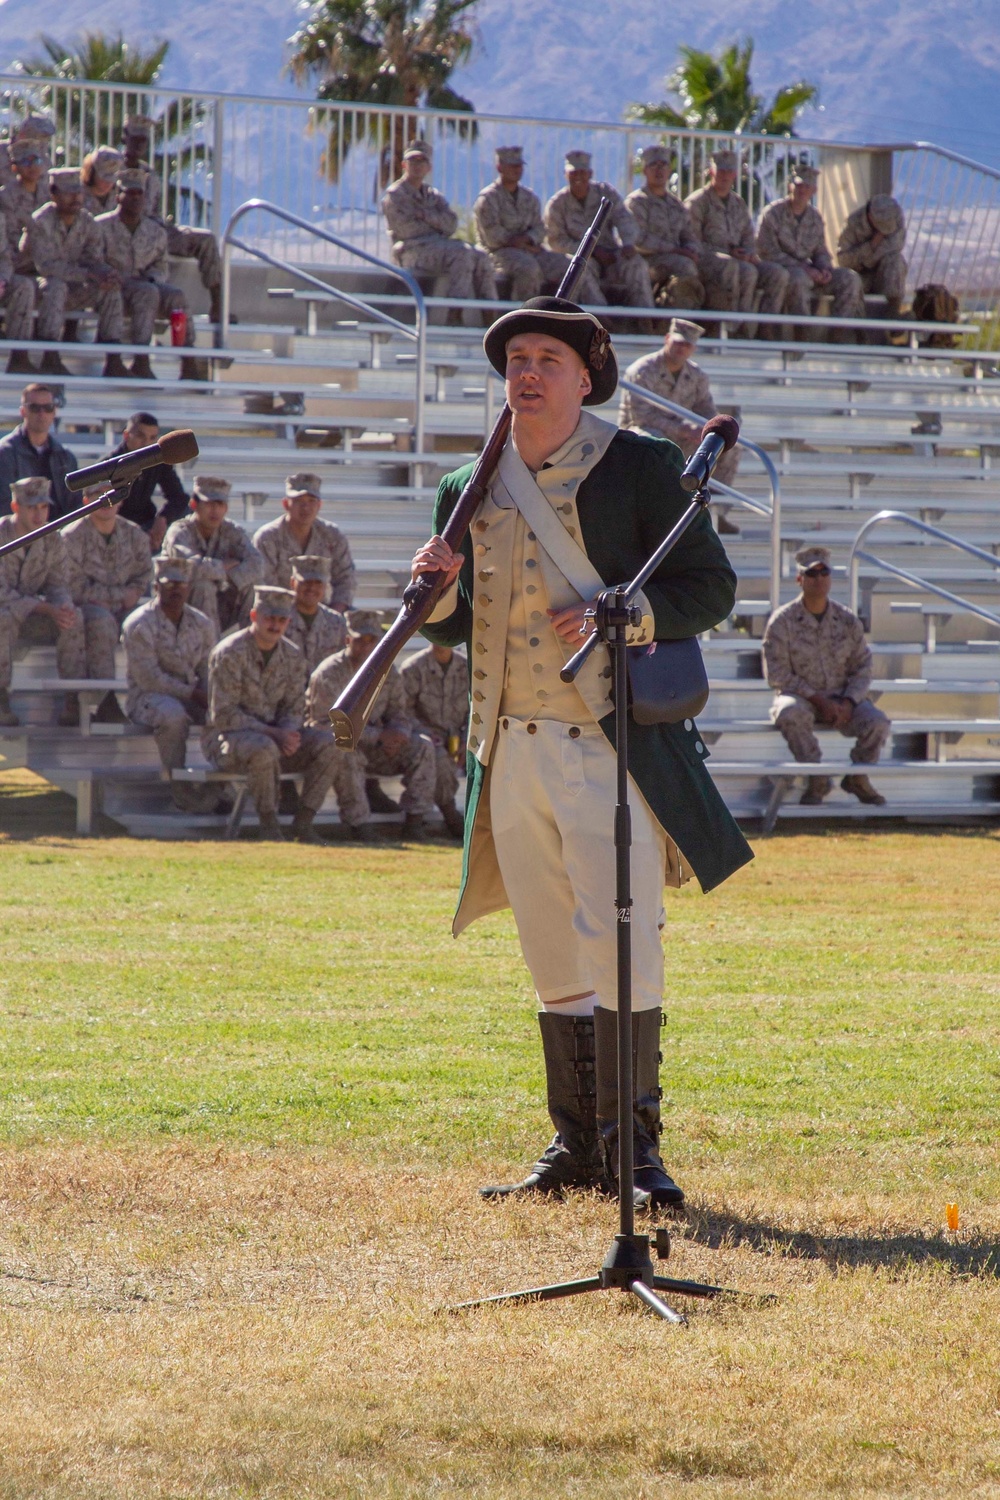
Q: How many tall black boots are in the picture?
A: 2